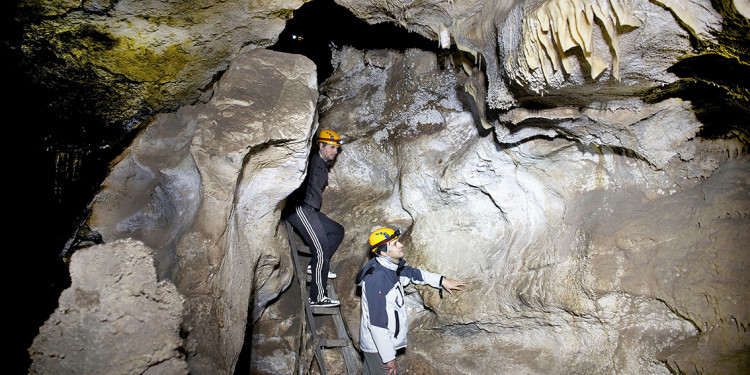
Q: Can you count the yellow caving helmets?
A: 2